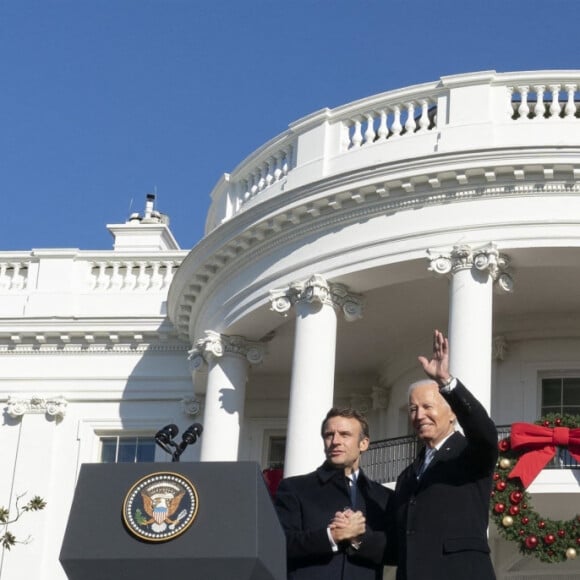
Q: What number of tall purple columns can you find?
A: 0